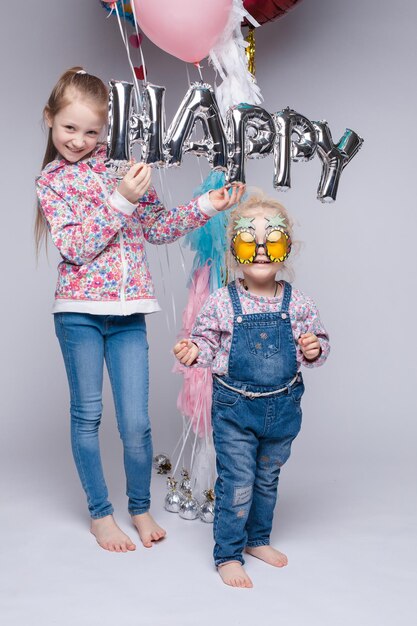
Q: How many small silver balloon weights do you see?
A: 5